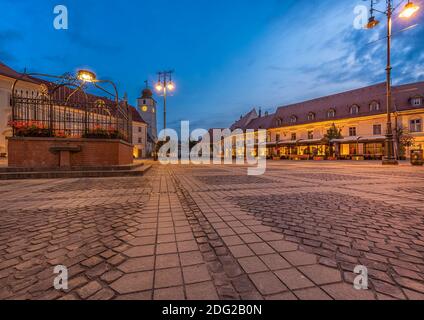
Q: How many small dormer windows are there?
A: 7